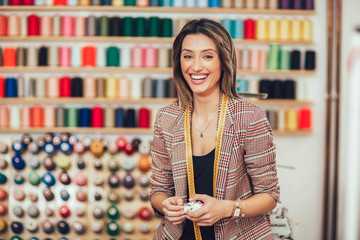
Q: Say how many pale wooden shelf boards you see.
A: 5